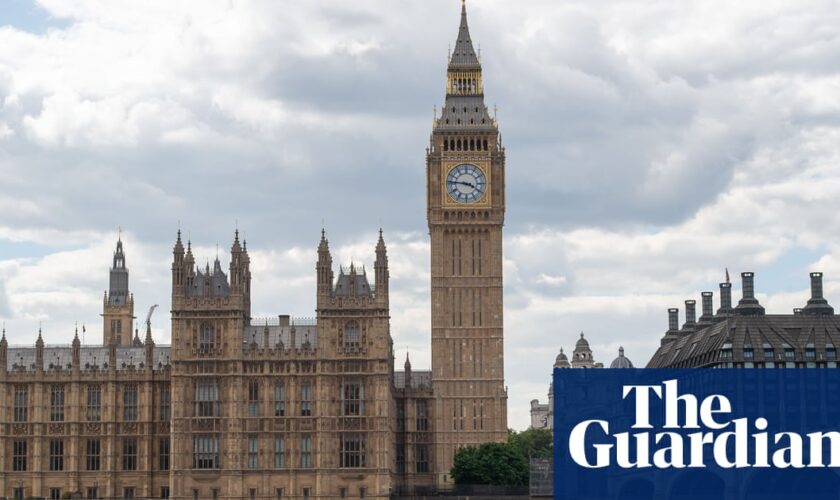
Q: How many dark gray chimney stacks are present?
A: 6